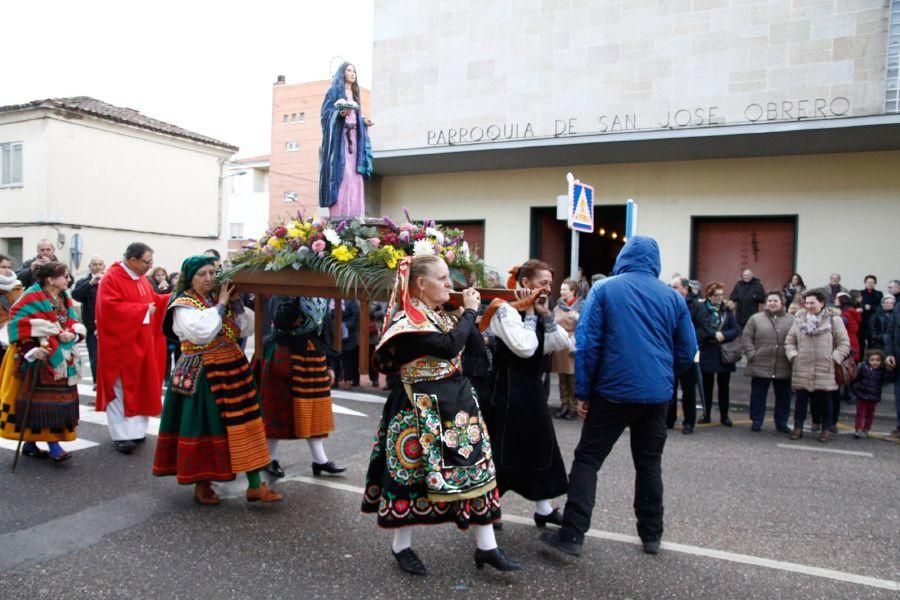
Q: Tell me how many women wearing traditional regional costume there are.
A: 5